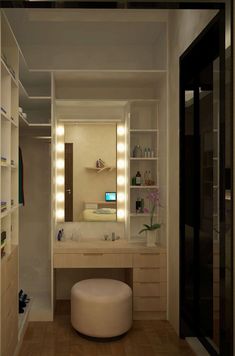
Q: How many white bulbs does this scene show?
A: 12